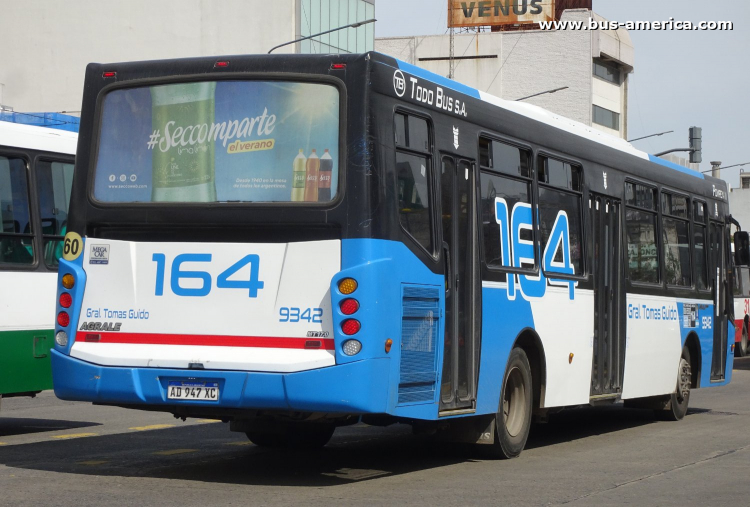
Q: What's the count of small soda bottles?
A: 3